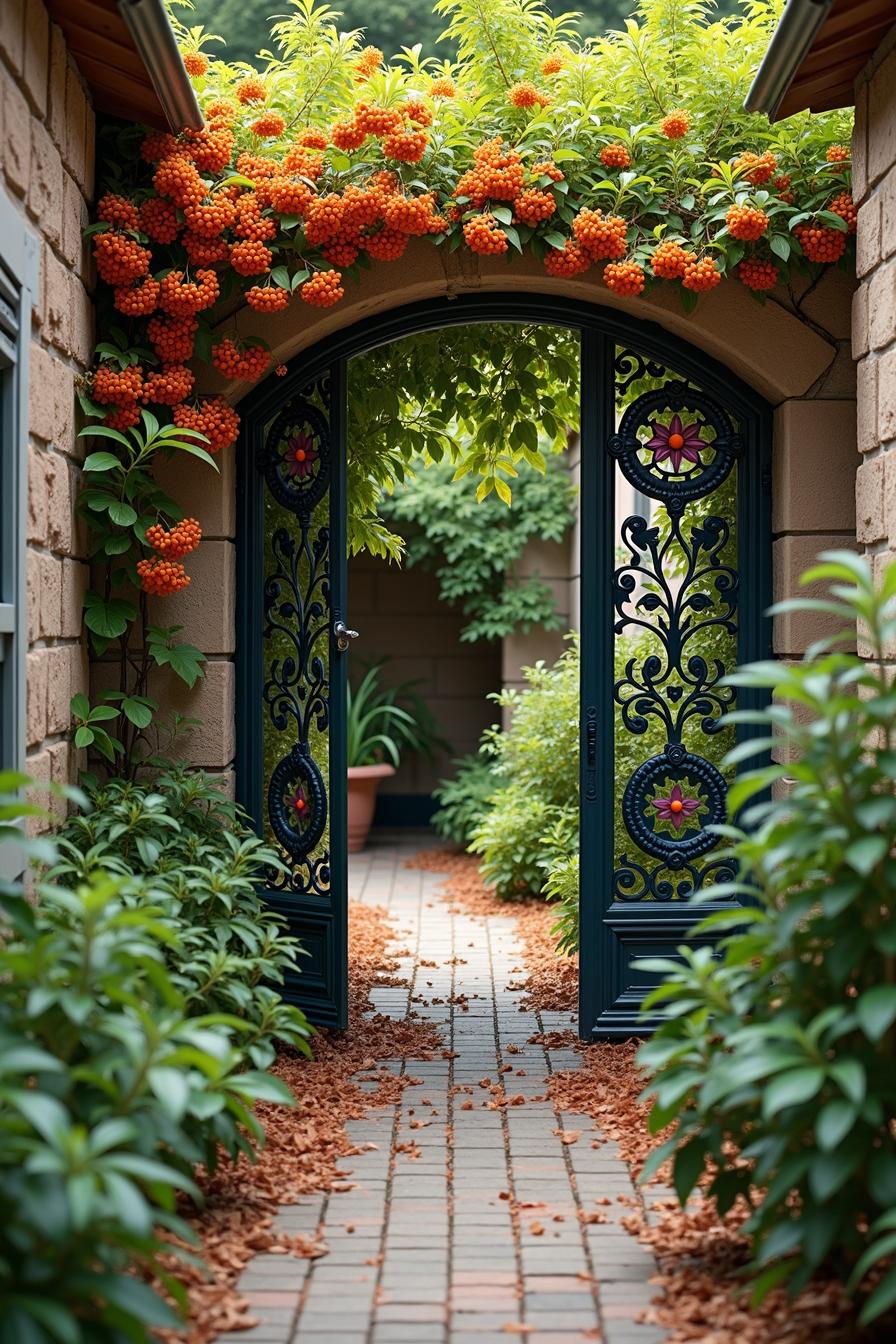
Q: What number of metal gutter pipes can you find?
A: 2